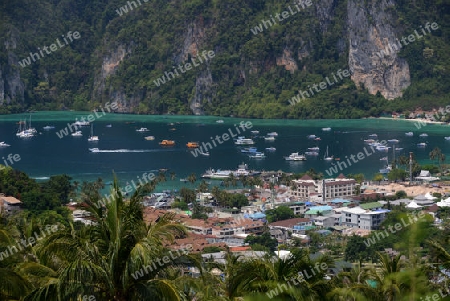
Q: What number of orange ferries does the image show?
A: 2